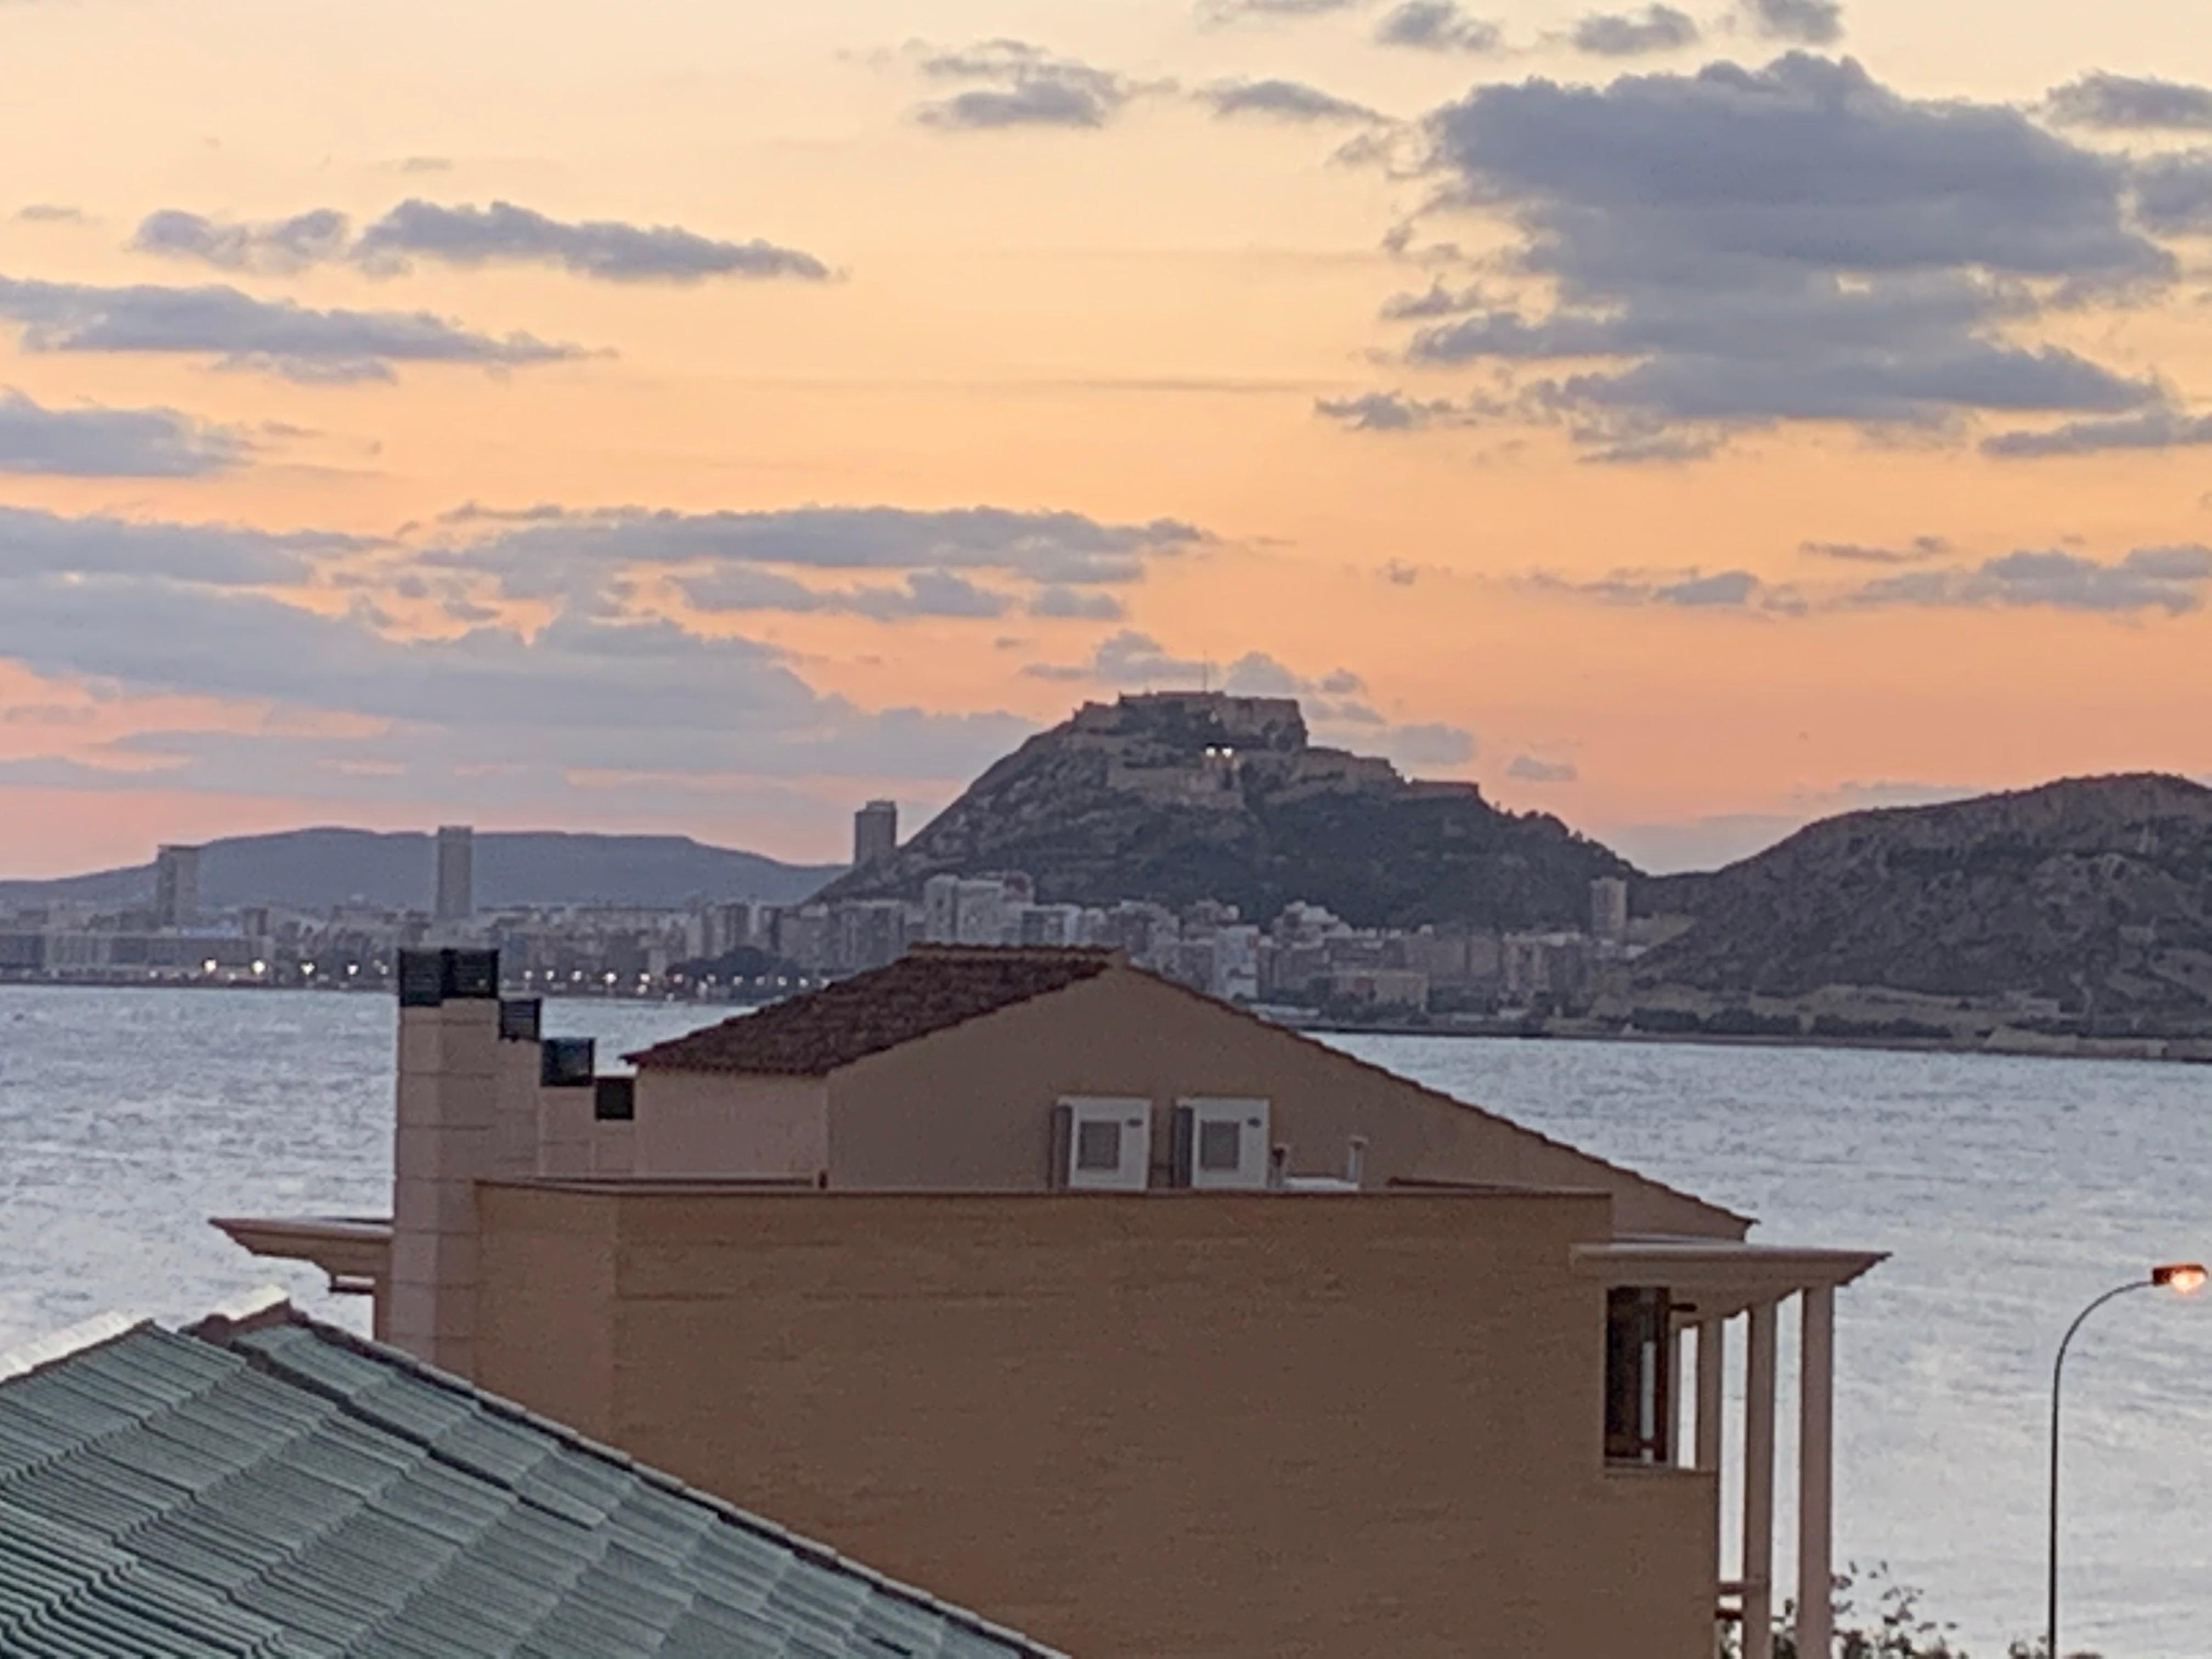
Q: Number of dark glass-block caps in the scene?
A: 5